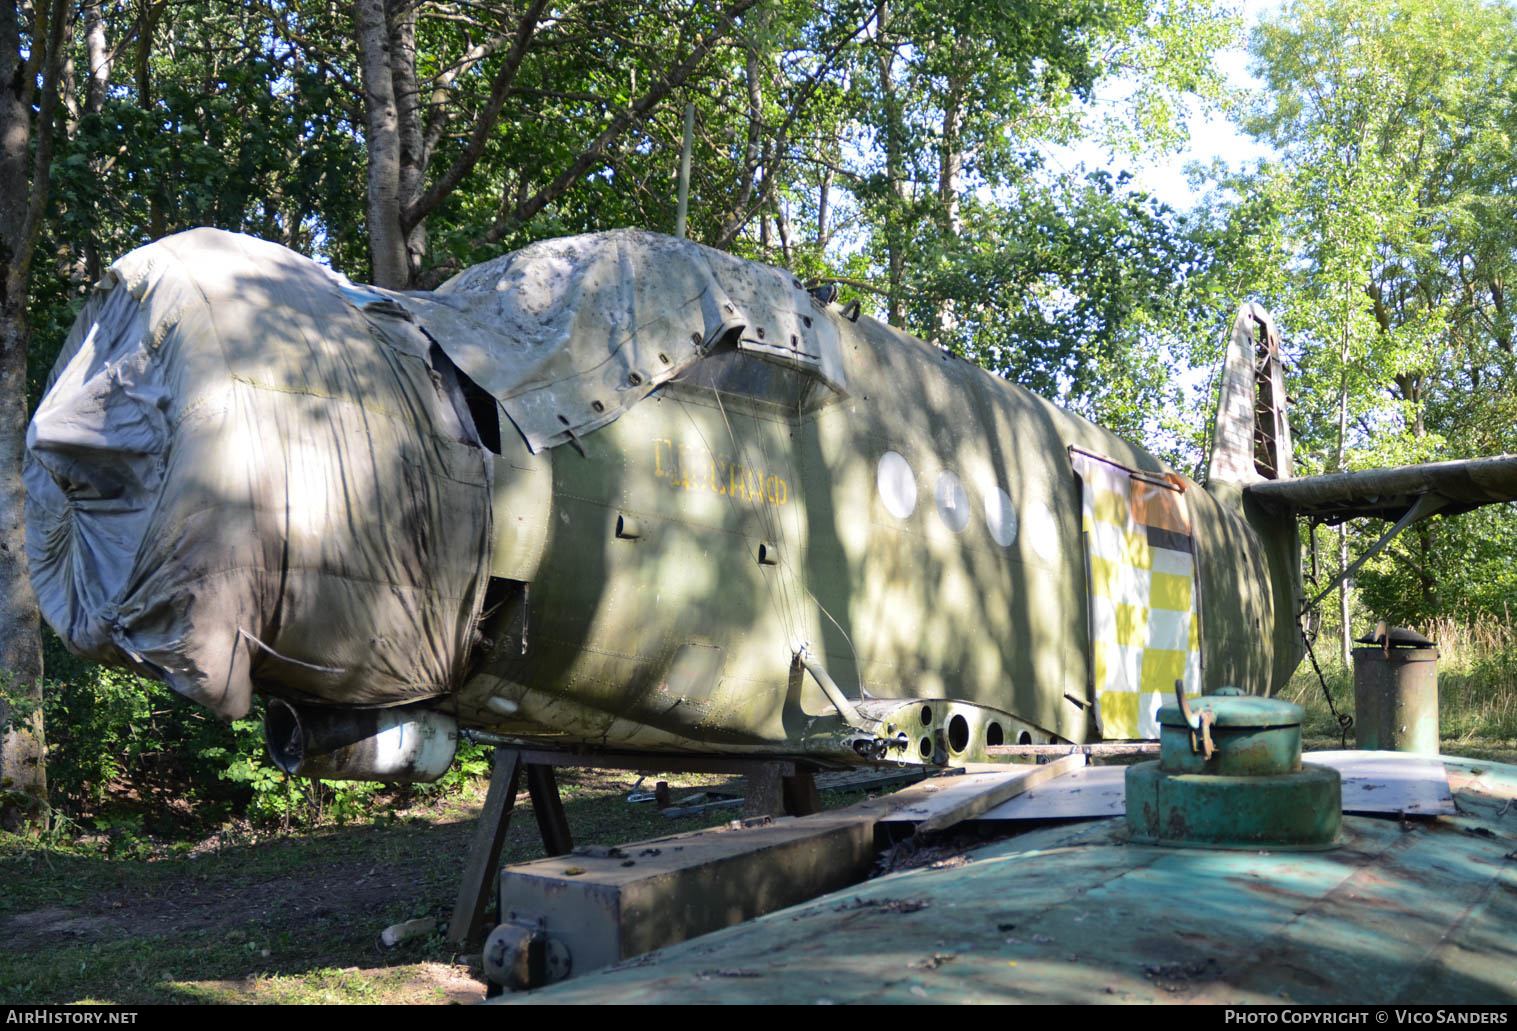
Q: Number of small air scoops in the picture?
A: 2